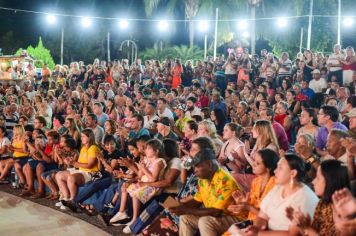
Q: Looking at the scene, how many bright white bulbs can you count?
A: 8